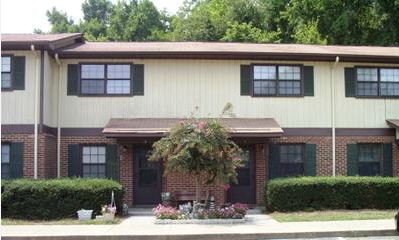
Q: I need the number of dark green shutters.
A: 13